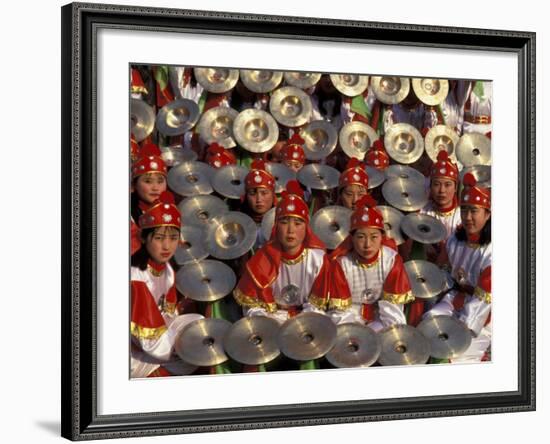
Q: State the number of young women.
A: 8